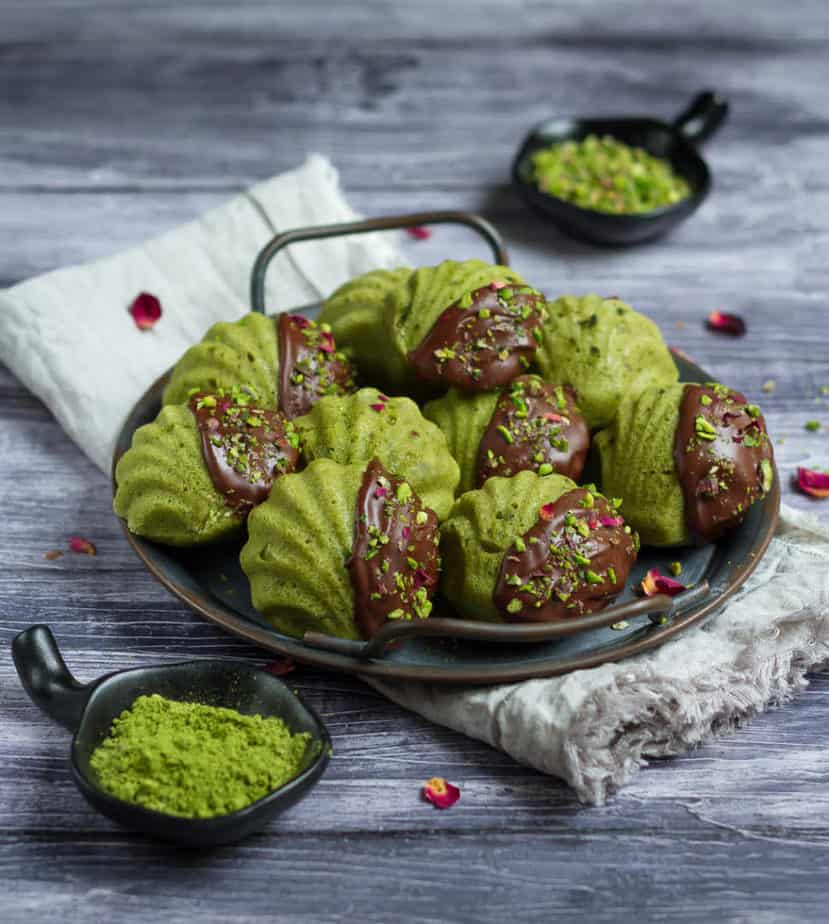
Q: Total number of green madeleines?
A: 10